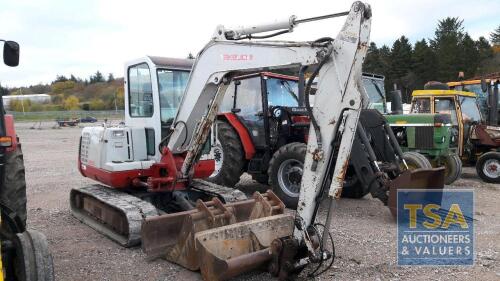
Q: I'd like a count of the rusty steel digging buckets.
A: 3